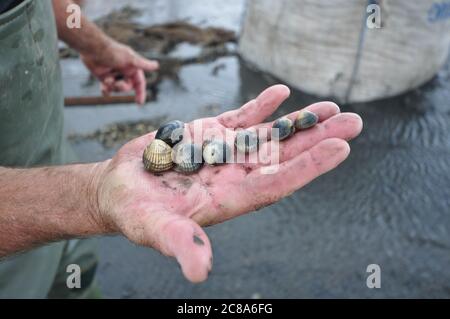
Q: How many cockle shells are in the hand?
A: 7